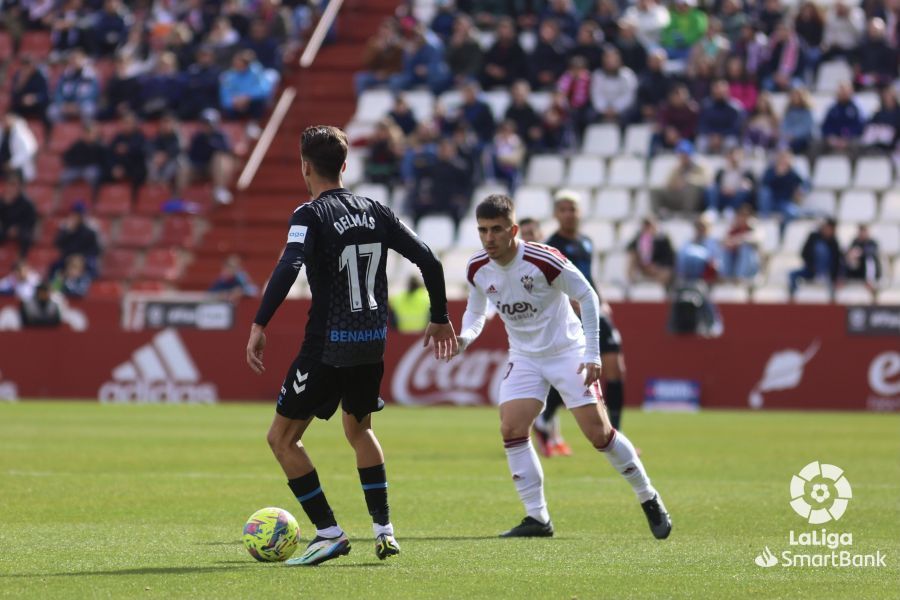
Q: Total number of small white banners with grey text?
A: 0